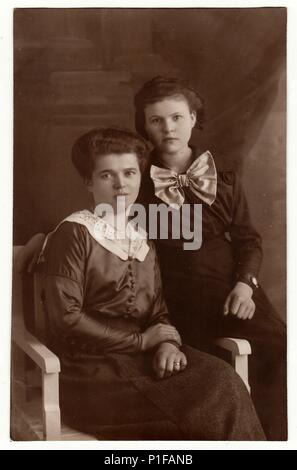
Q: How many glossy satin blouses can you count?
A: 1